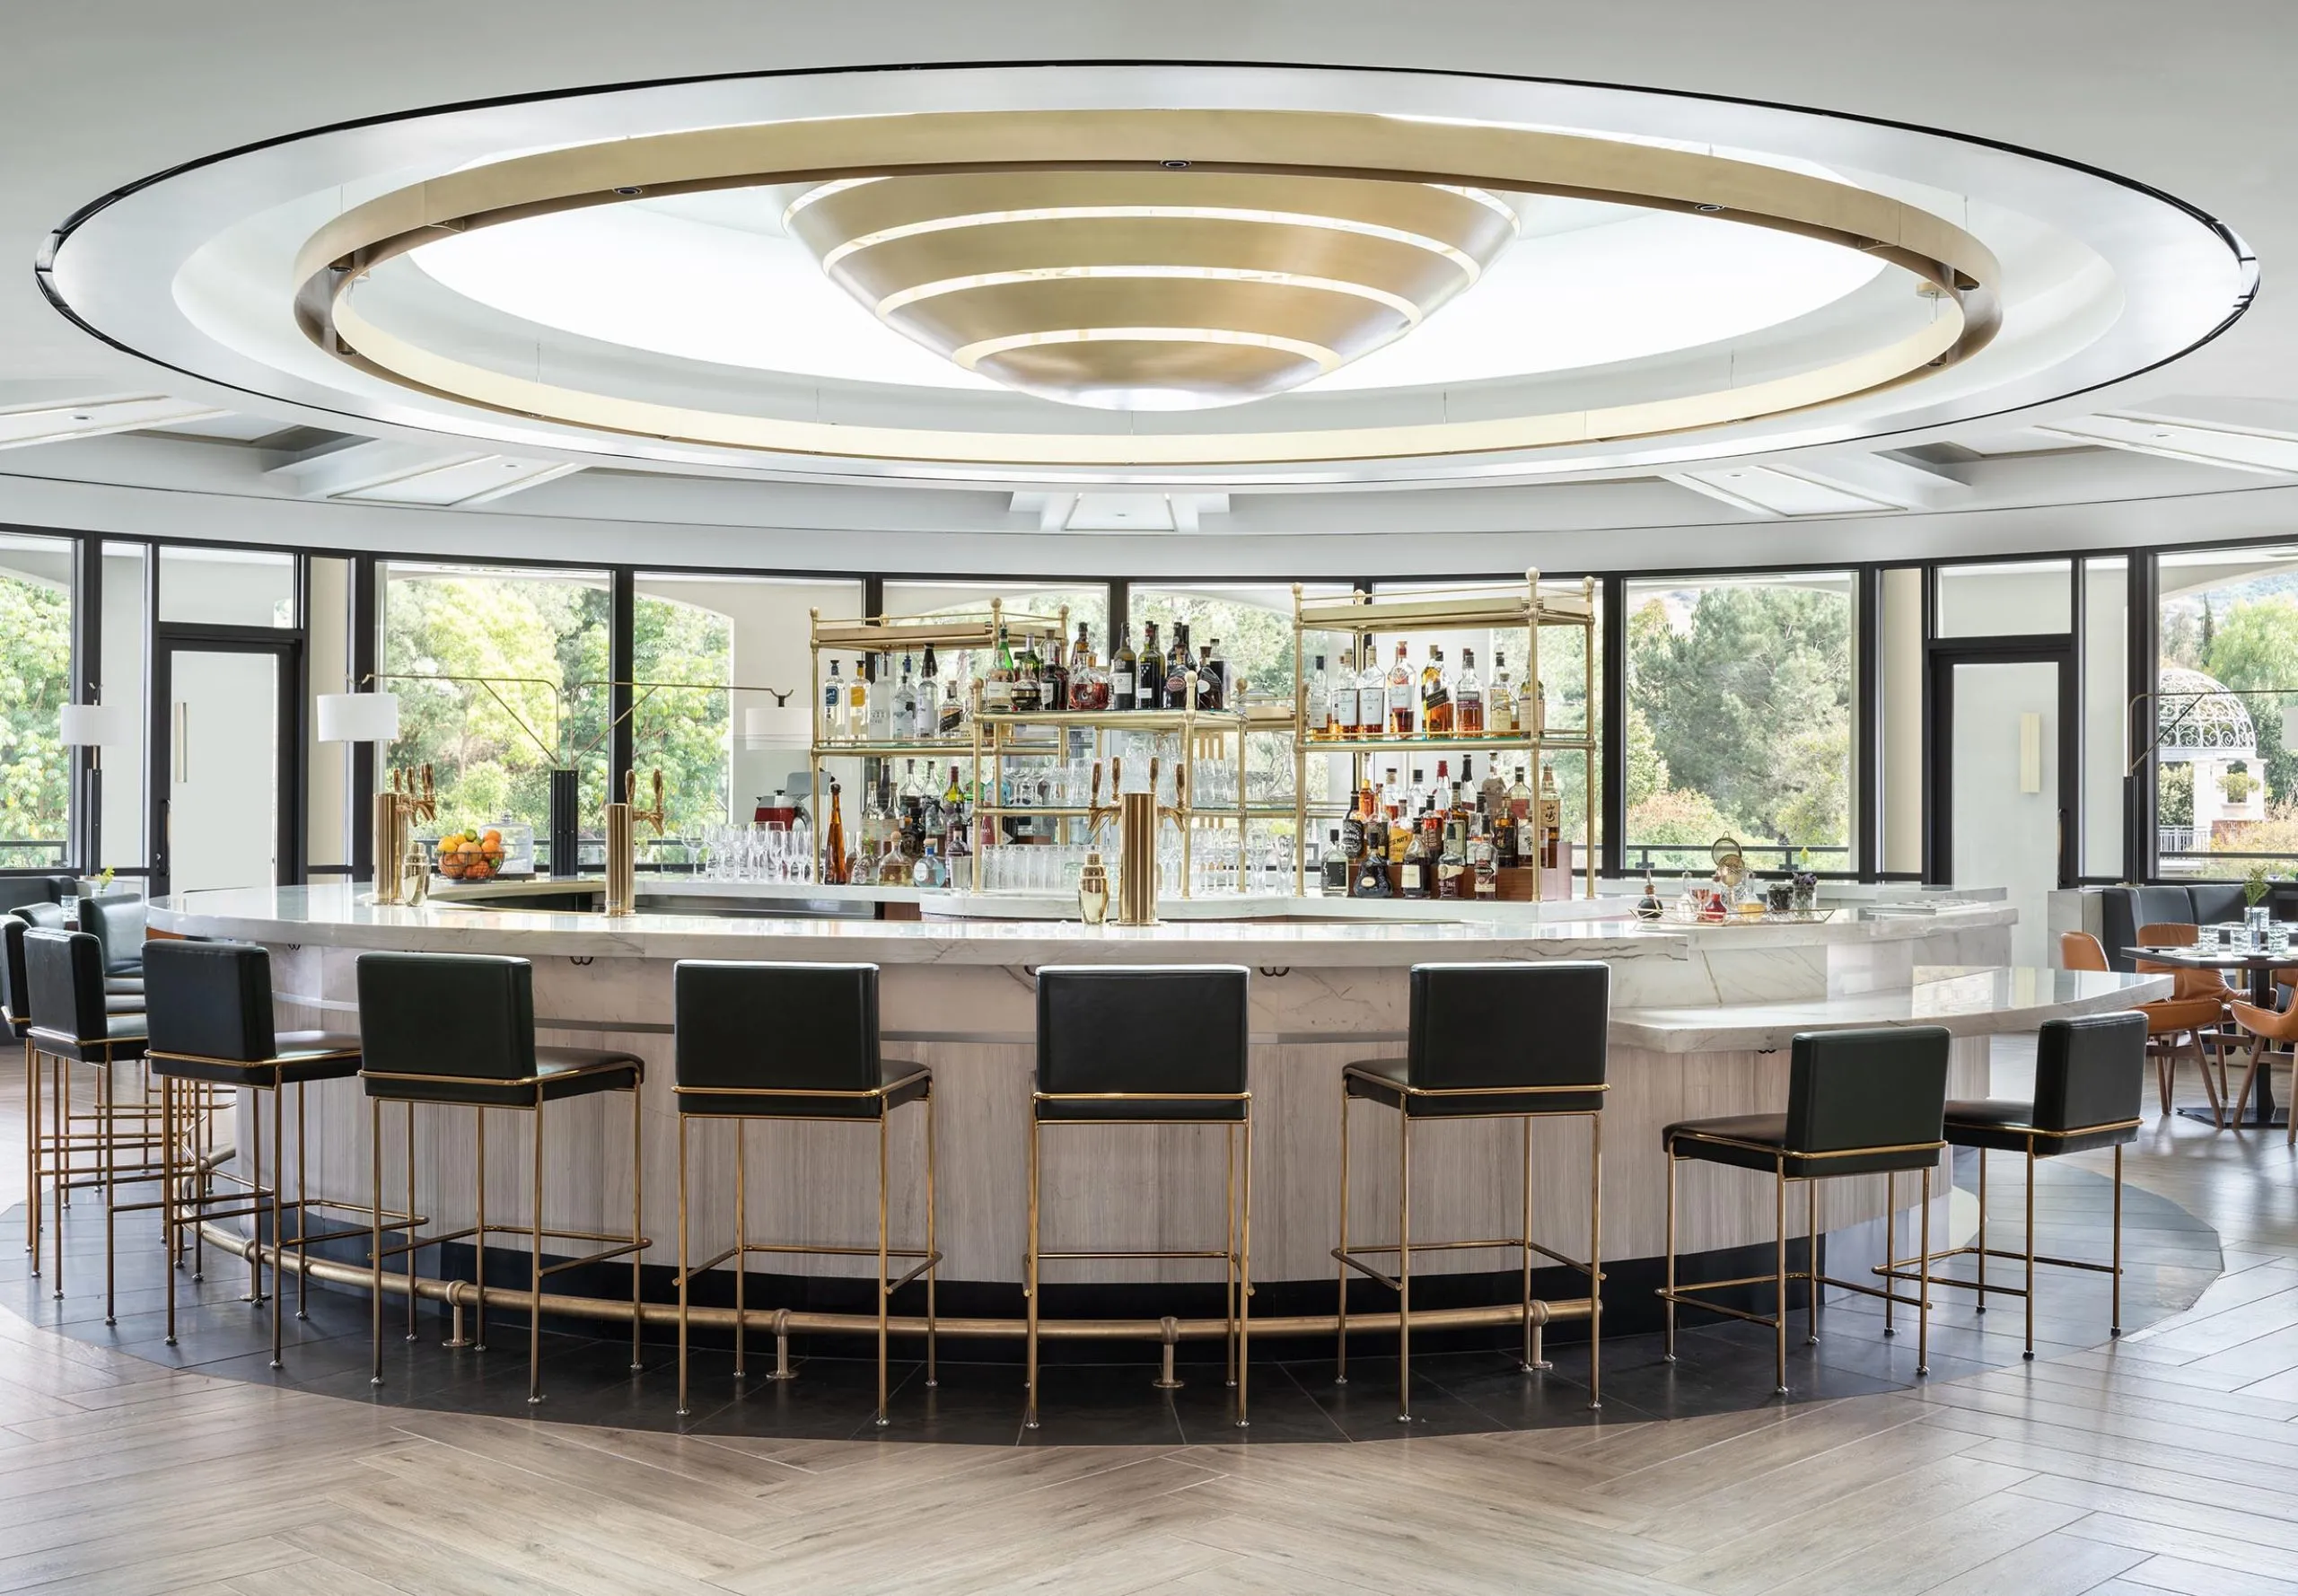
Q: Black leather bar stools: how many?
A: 11